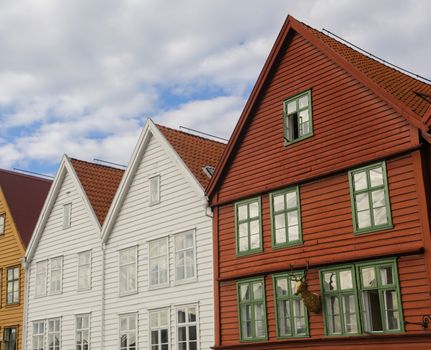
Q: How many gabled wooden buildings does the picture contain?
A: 4